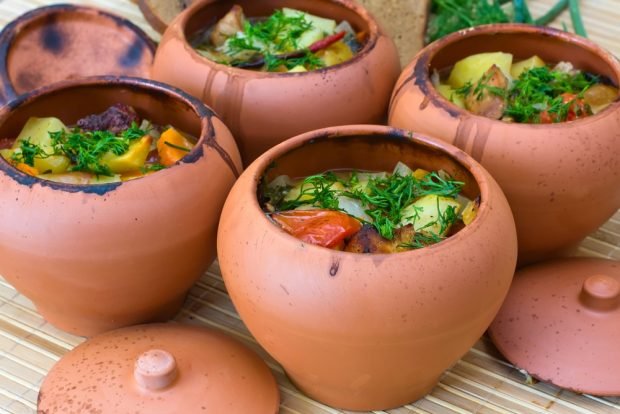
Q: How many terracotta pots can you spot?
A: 4